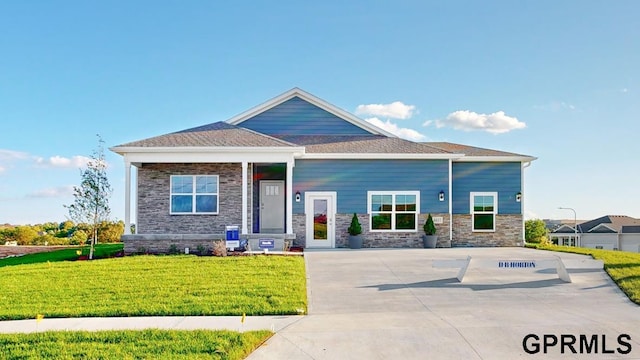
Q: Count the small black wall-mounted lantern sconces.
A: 3